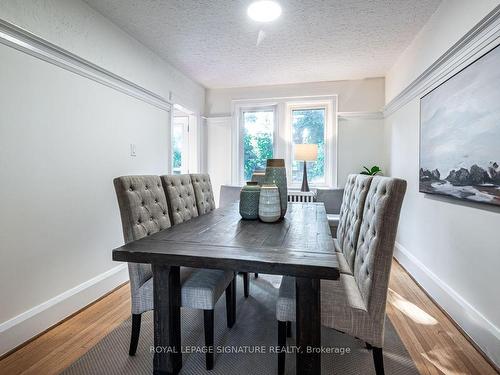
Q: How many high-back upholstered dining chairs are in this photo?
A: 6